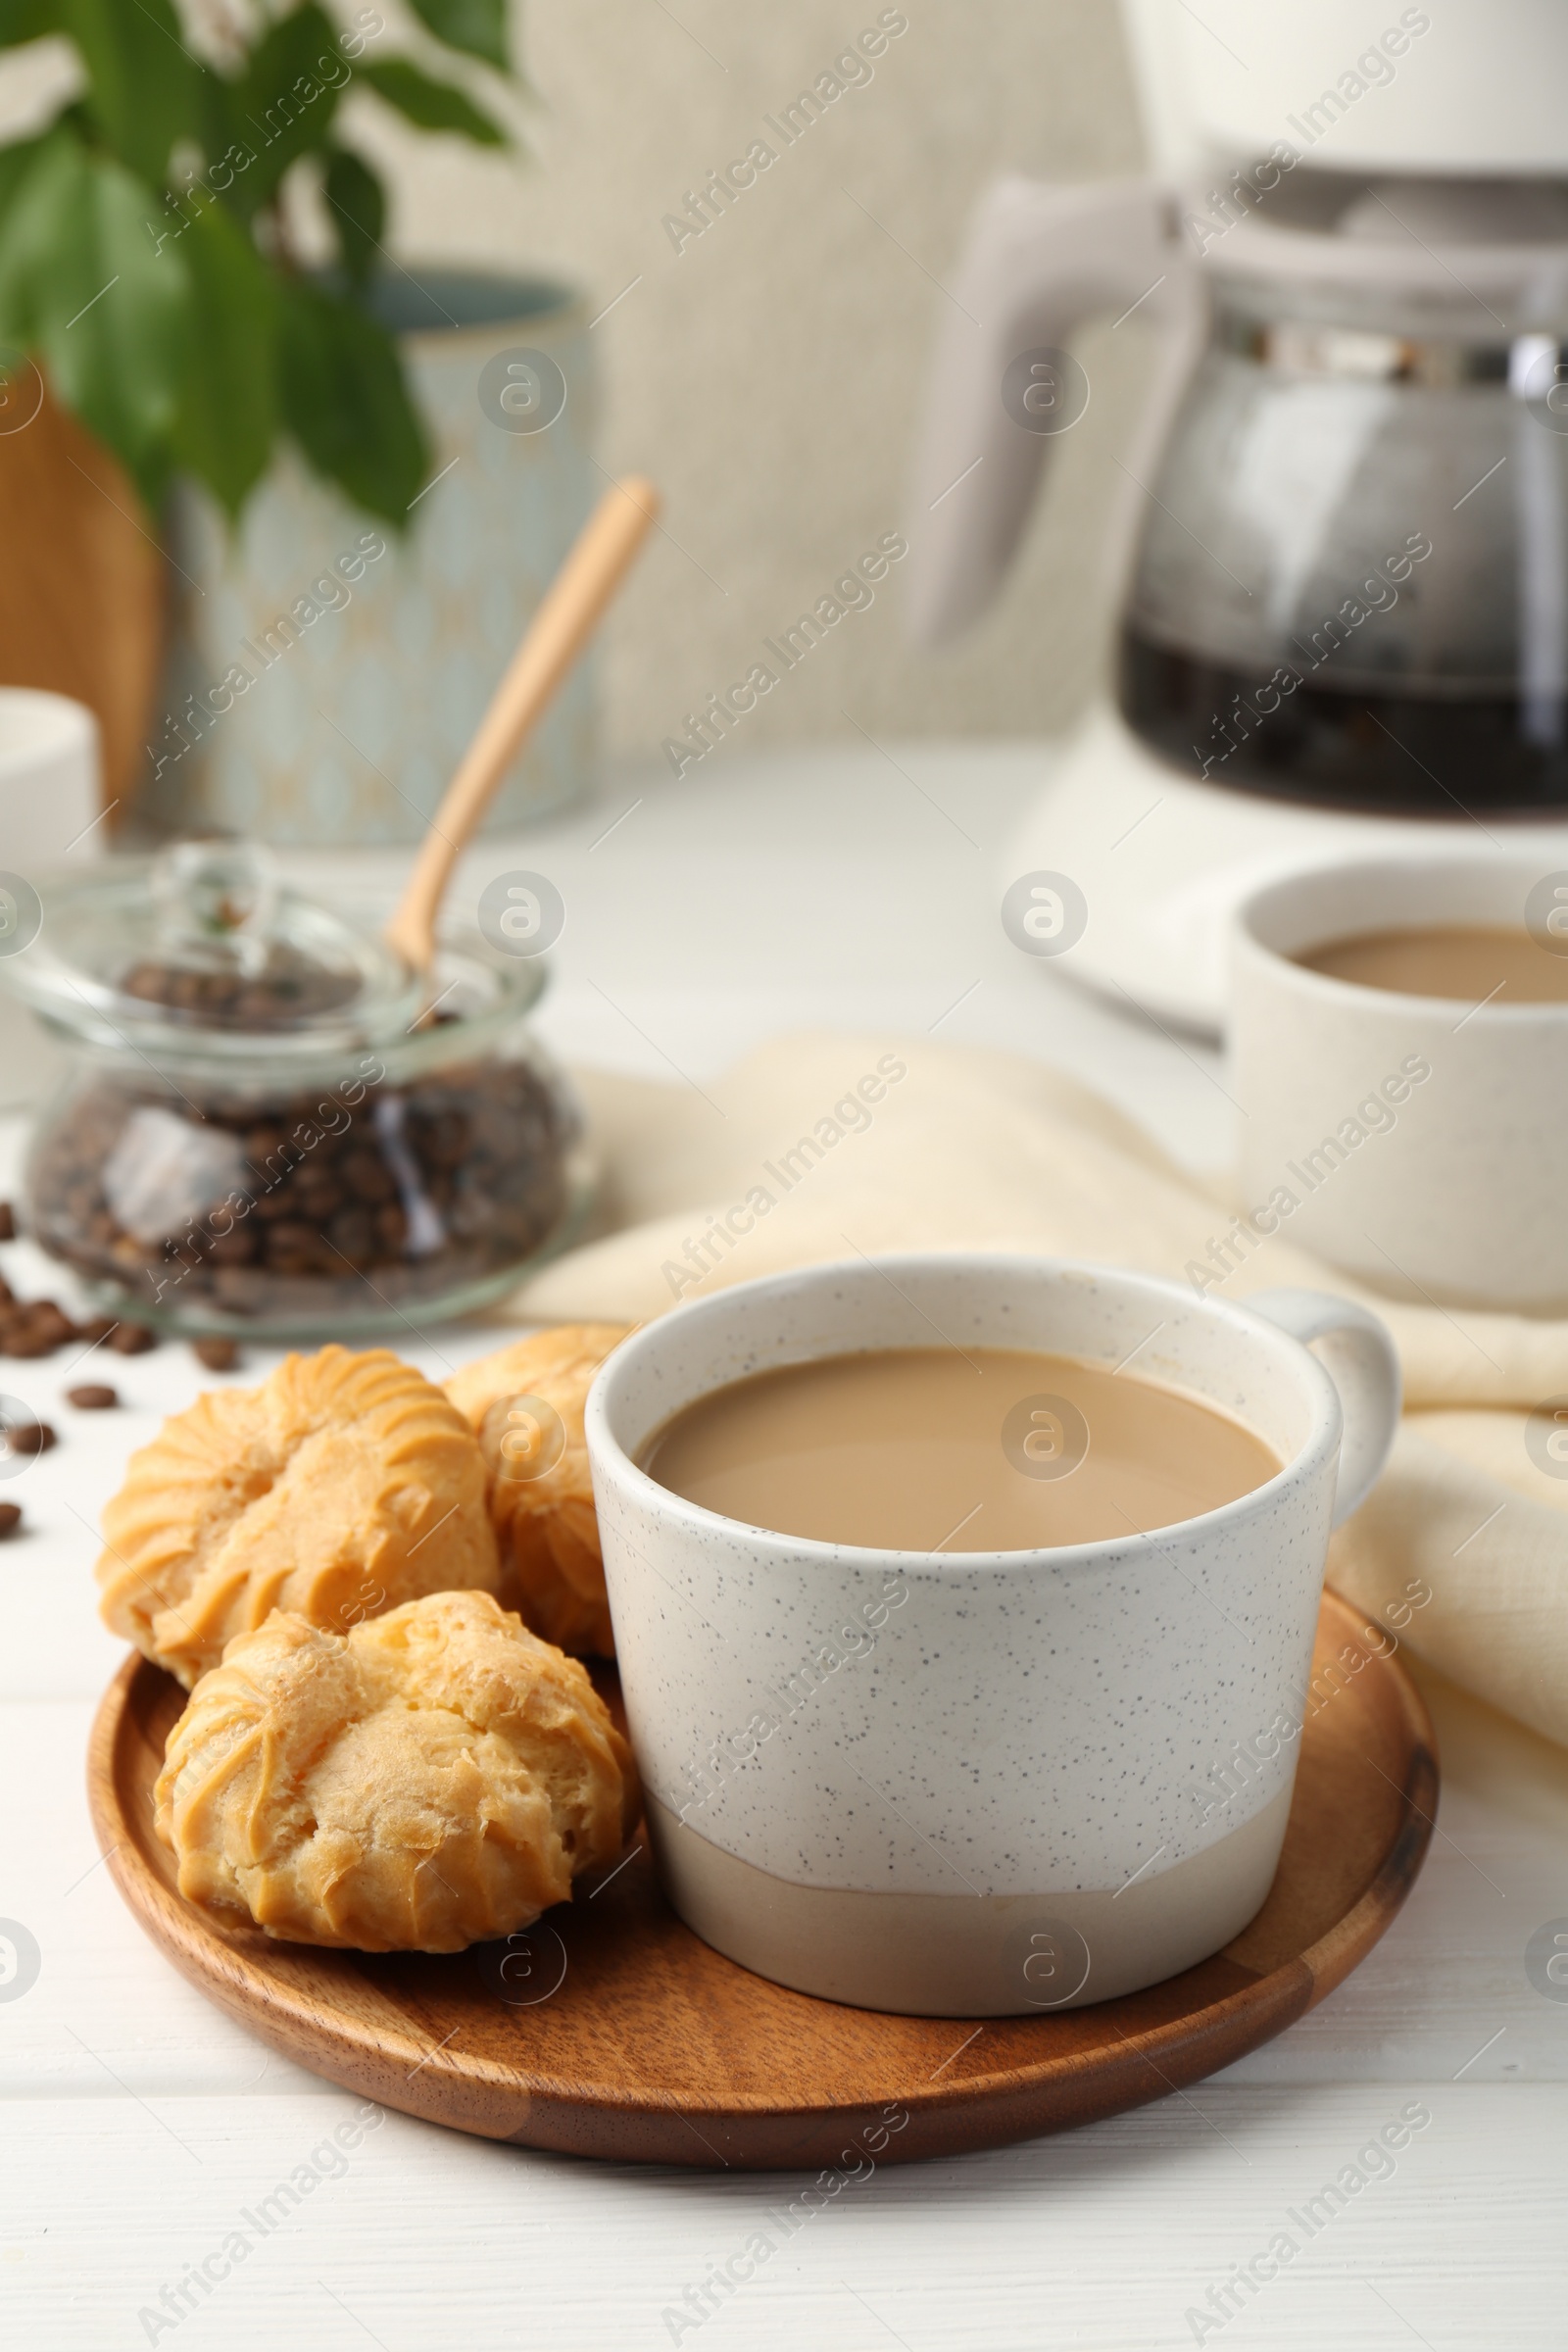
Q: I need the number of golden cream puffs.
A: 3